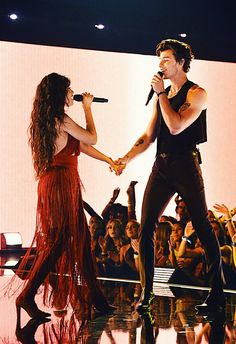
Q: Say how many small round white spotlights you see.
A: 3